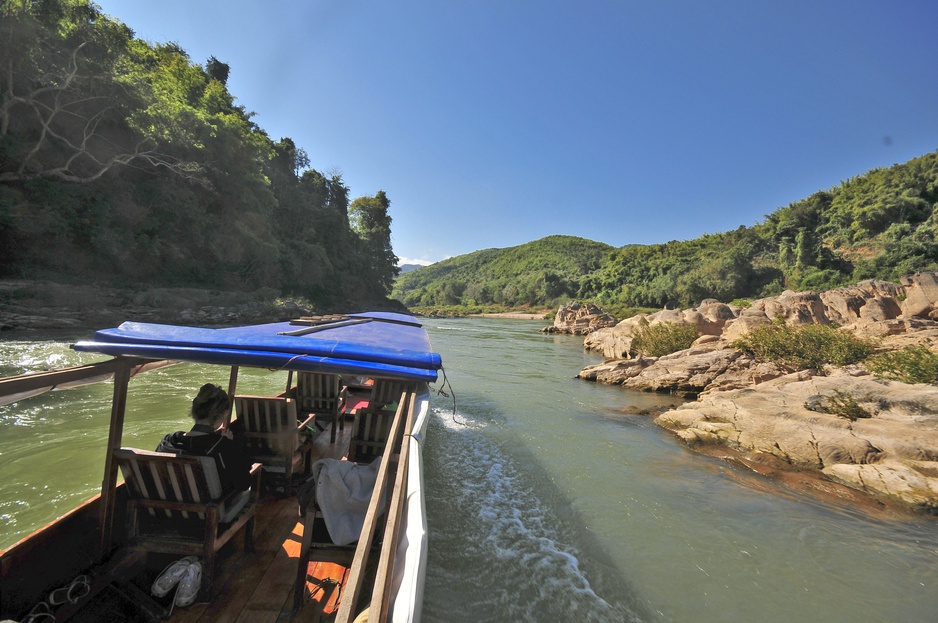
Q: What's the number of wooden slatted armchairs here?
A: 6